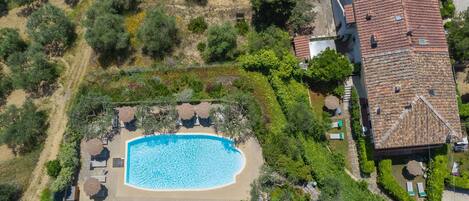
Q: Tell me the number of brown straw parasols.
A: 7